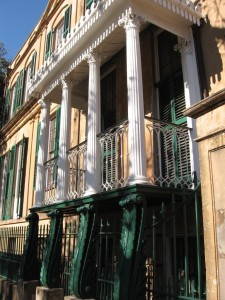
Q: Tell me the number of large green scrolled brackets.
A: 4